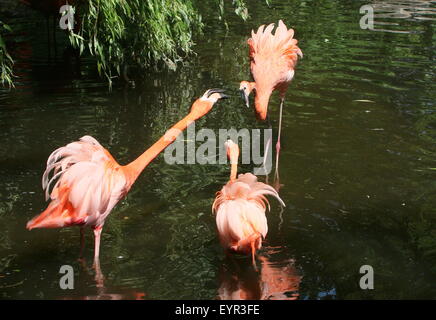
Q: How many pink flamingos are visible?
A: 3